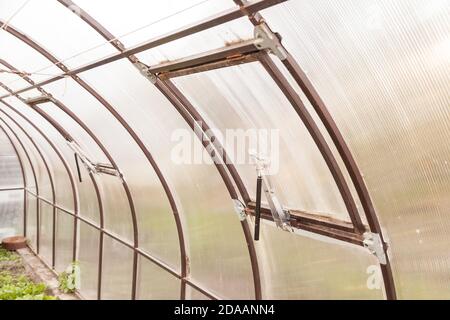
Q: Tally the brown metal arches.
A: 9